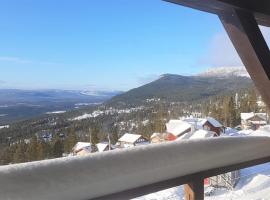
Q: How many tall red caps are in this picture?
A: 0